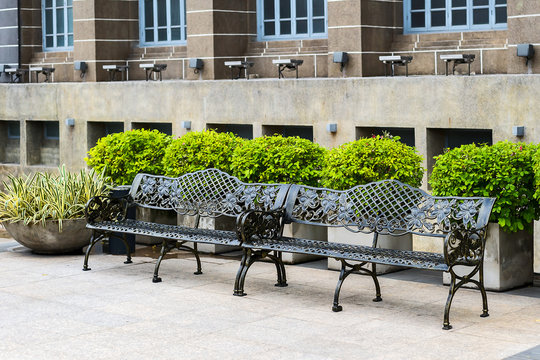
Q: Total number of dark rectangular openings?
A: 8